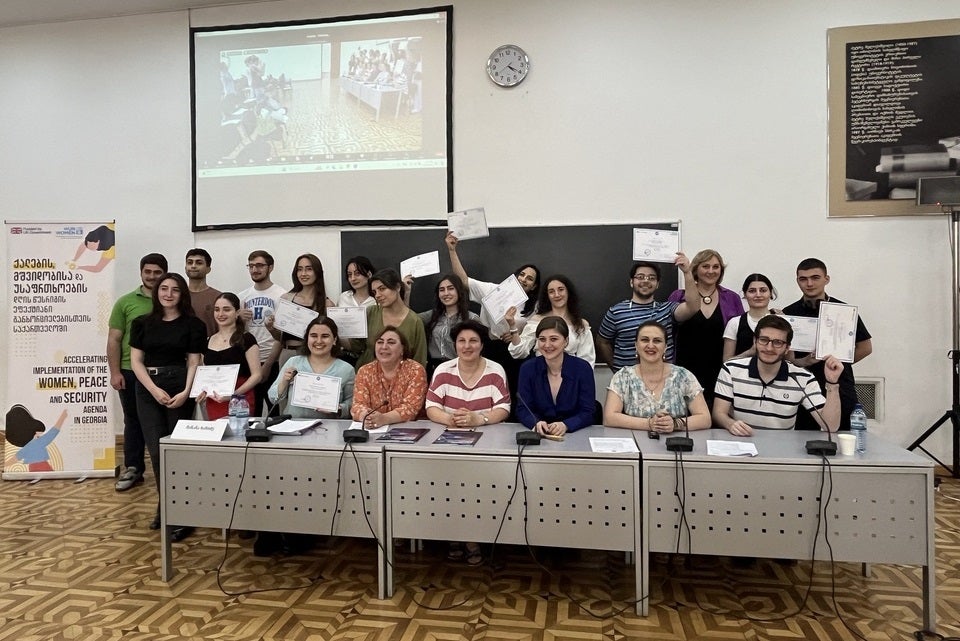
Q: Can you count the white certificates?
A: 10